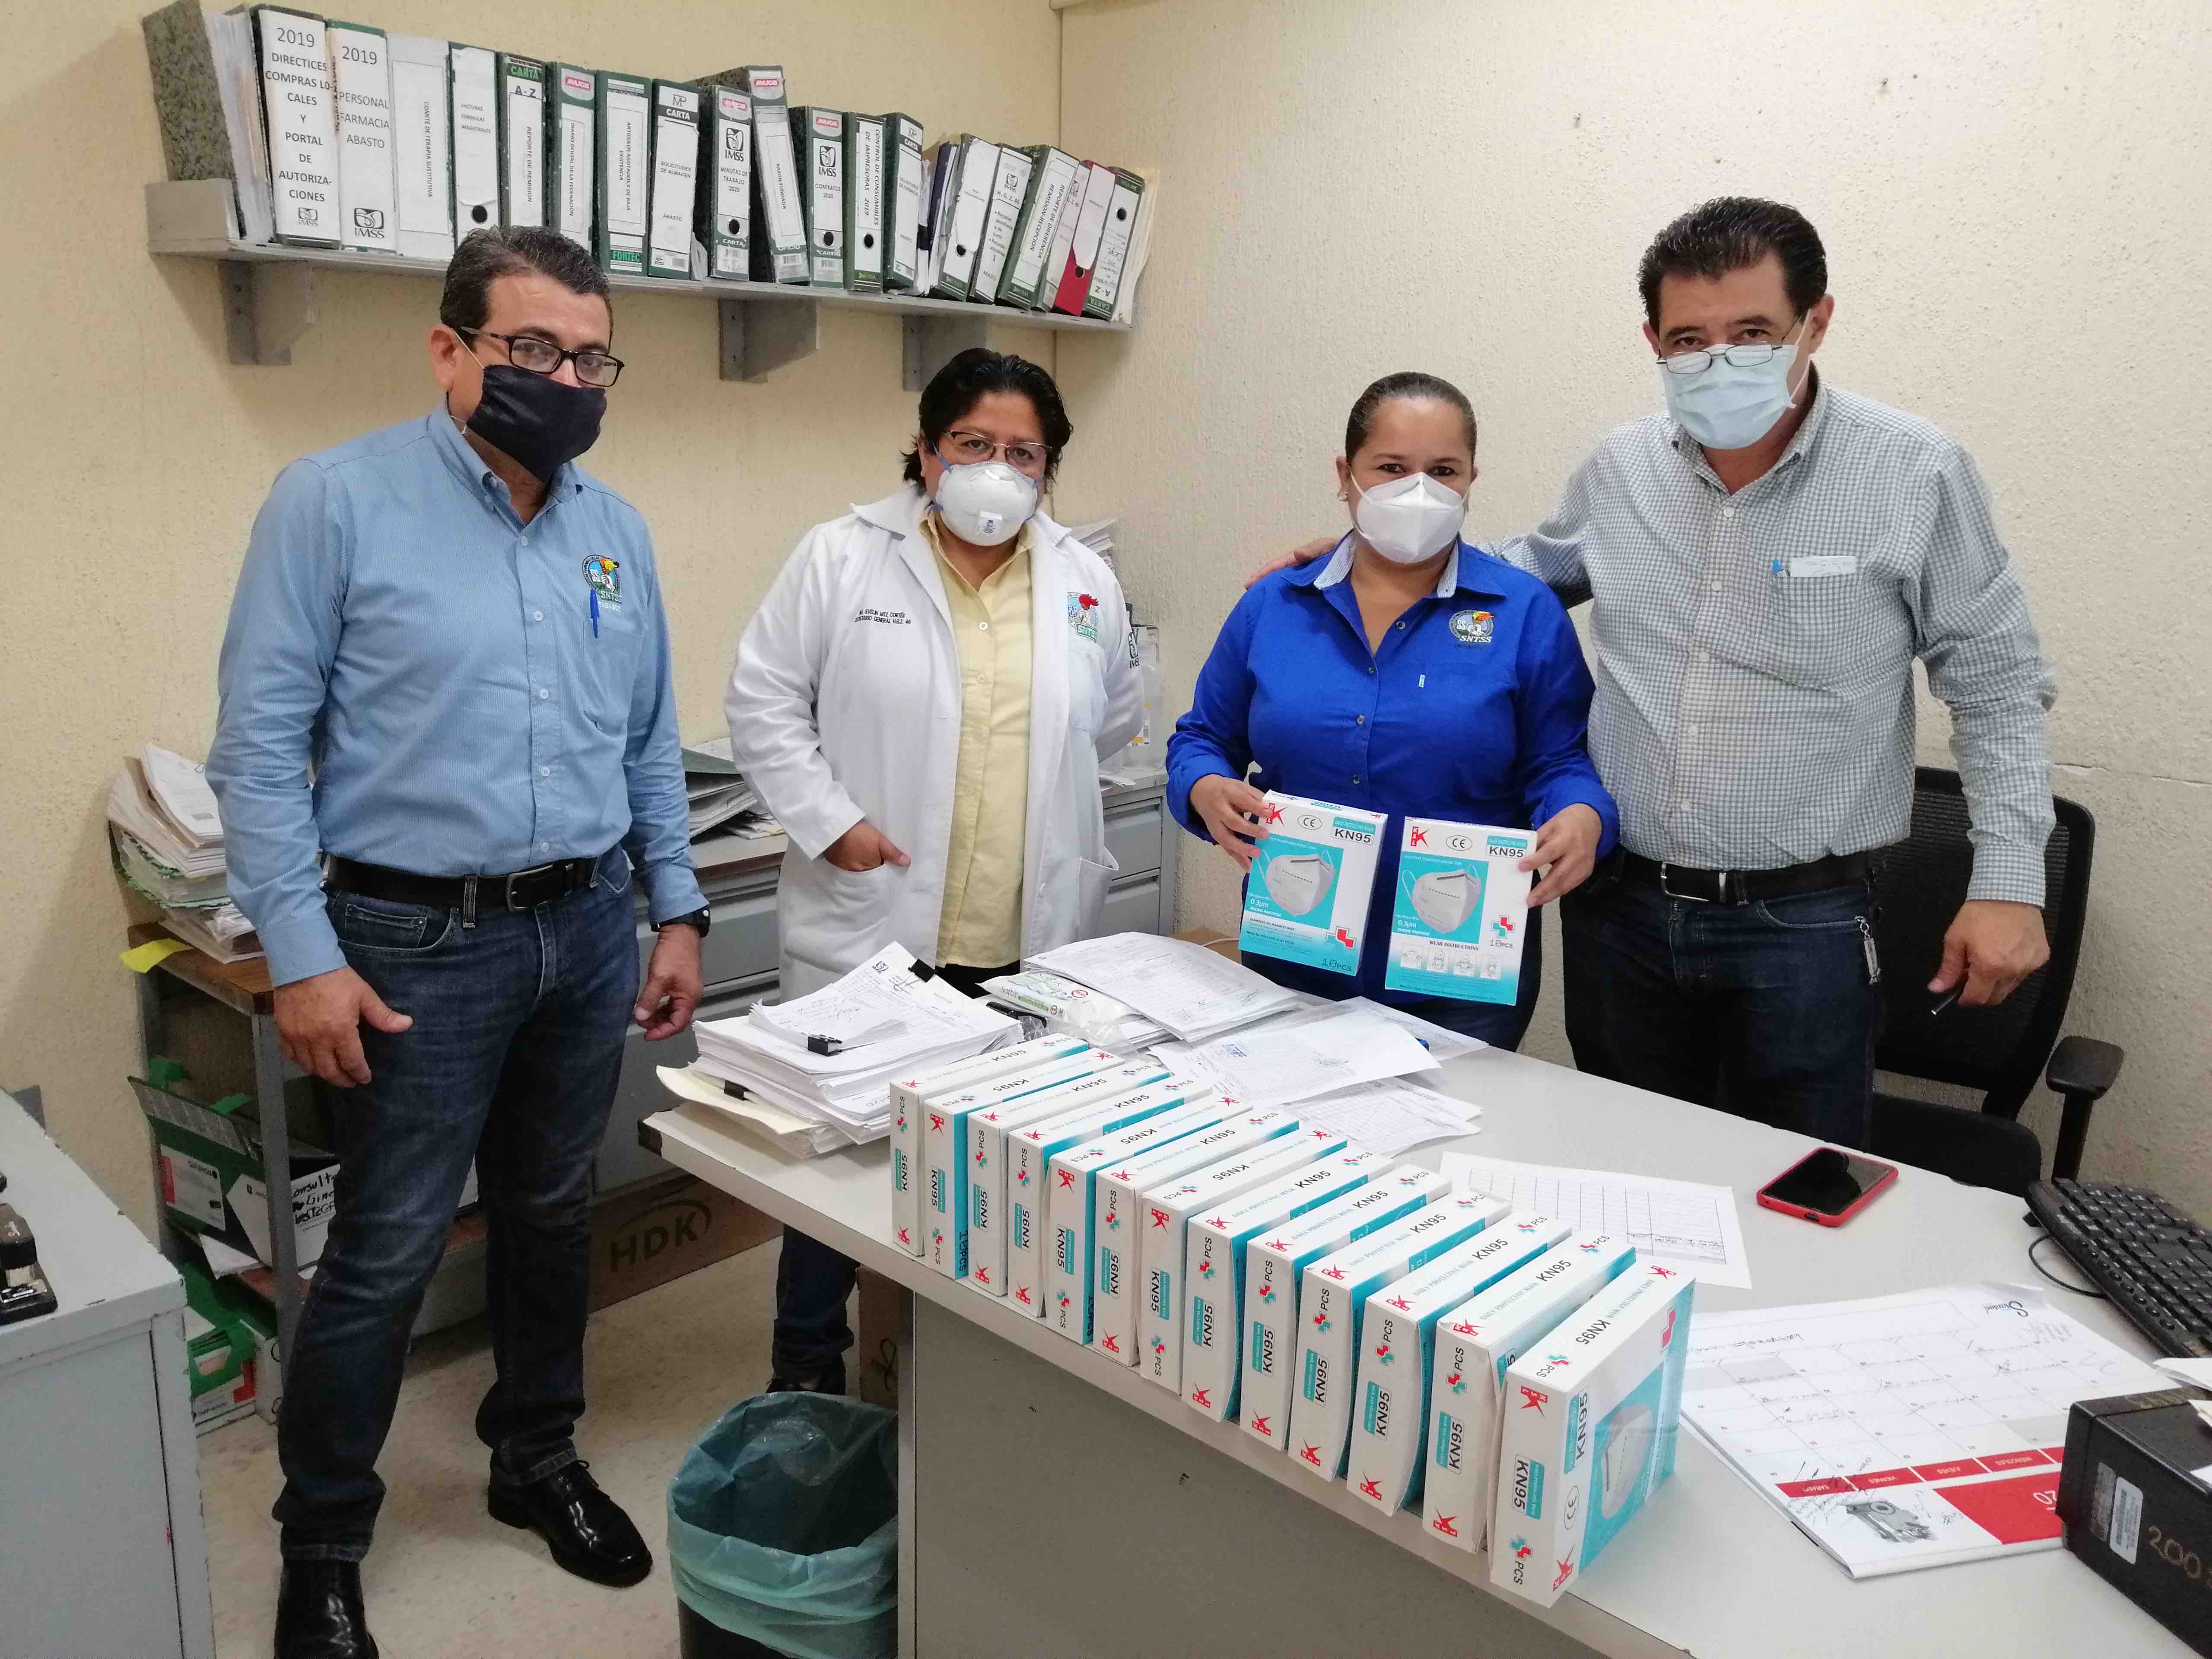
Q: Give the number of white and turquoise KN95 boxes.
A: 15